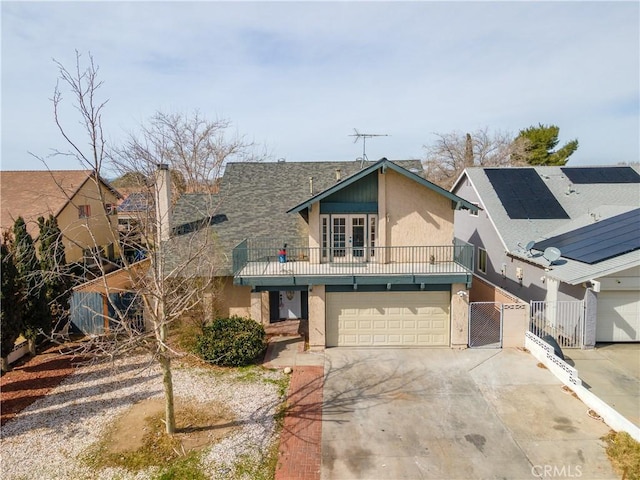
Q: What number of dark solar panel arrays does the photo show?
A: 3